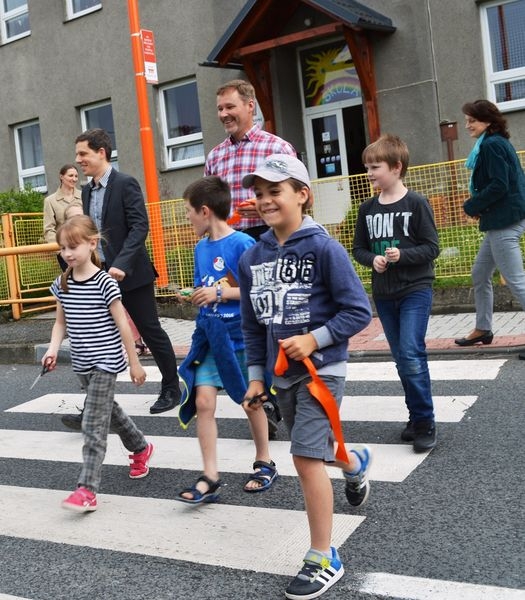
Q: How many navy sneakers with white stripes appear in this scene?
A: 2